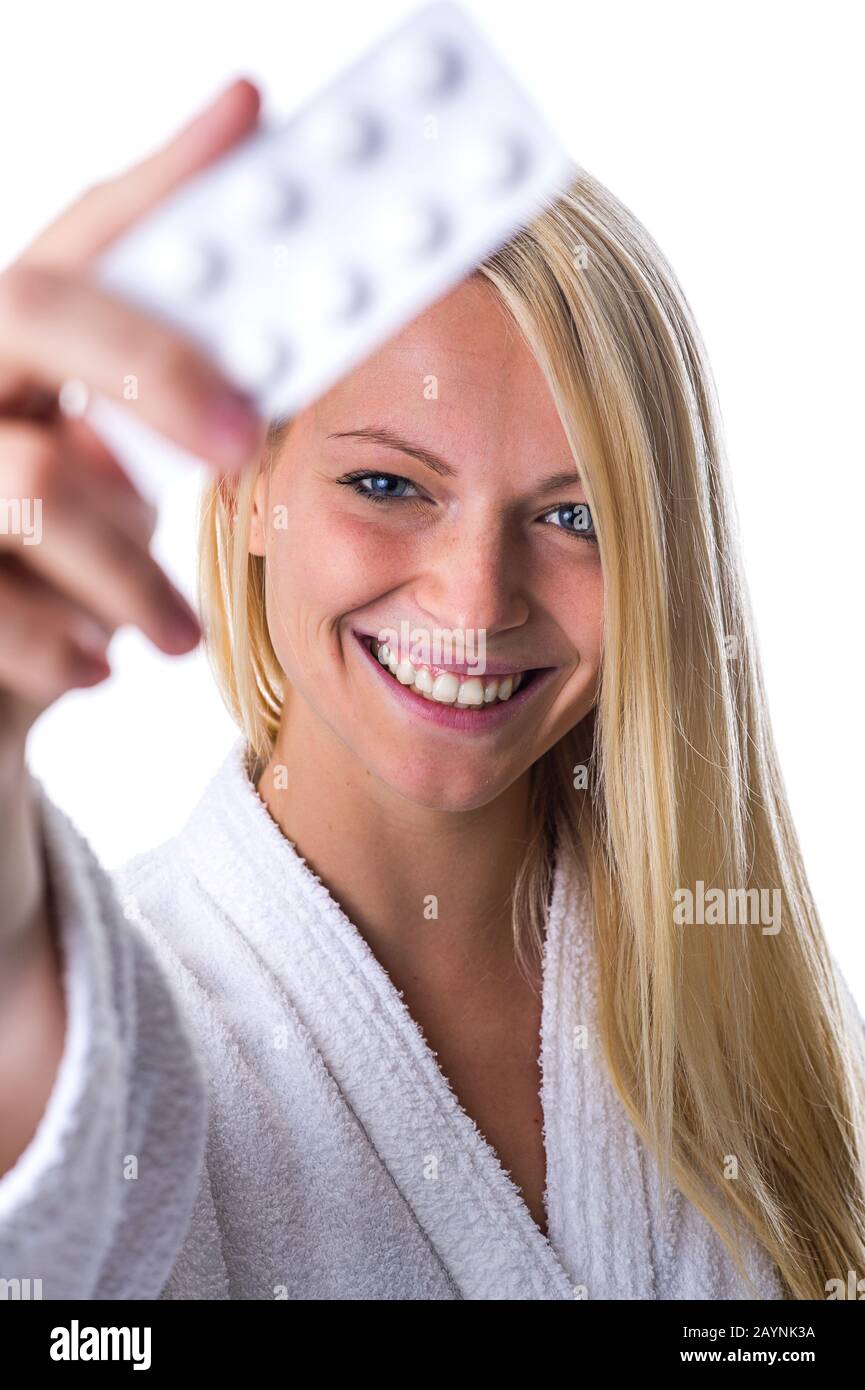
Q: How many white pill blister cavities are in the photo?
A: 8